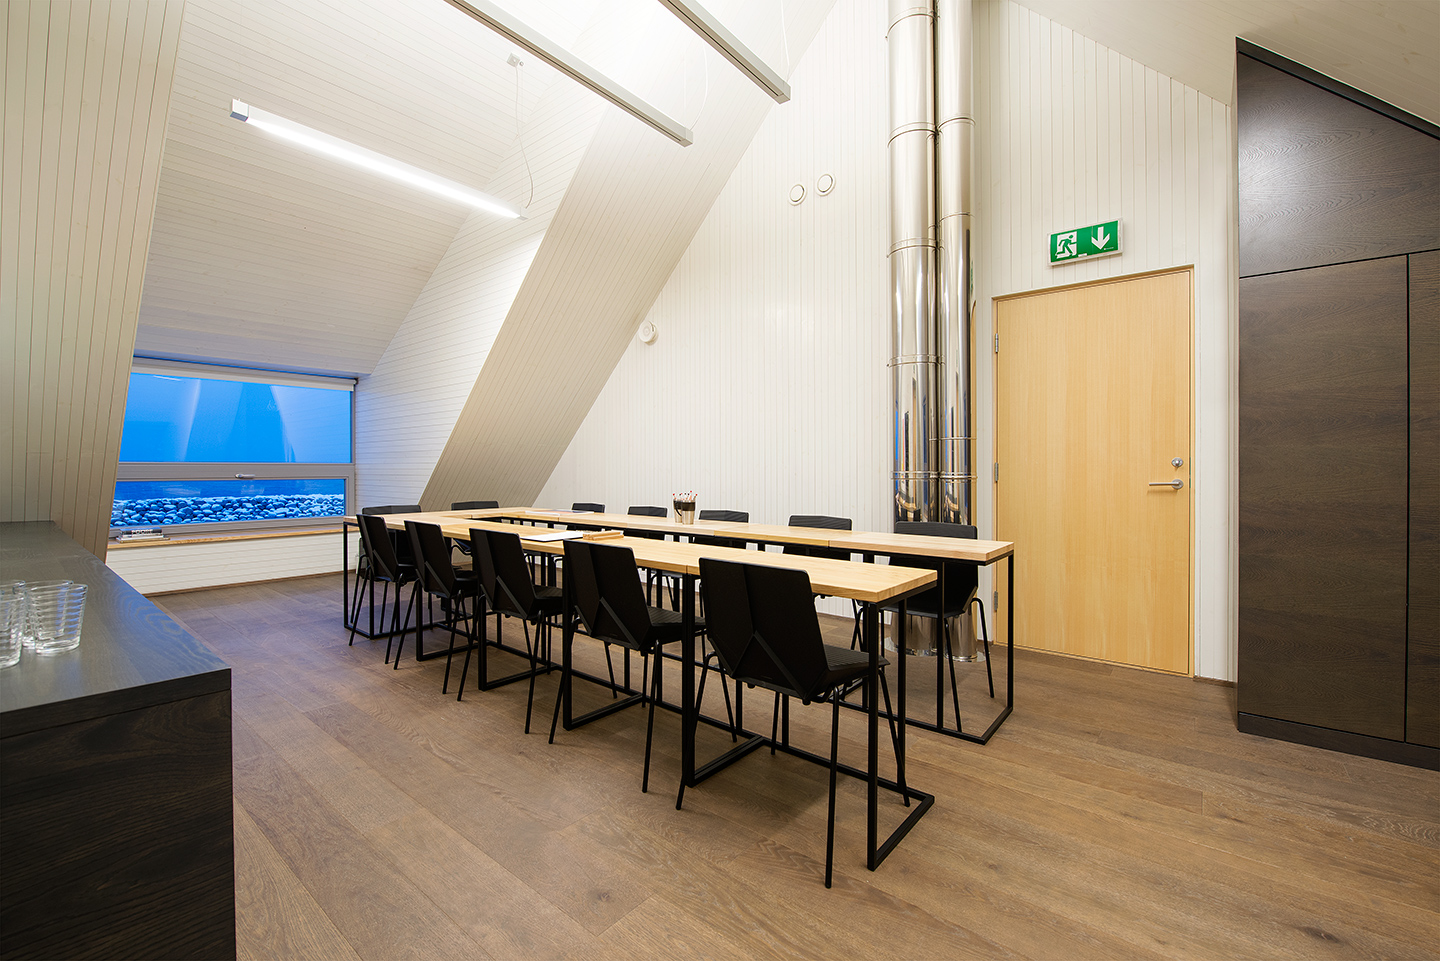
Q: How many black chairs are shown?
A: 12